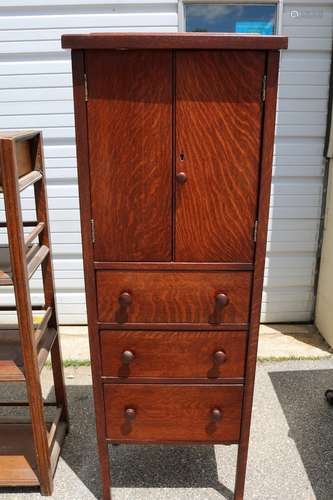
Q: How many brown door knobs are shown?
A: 7